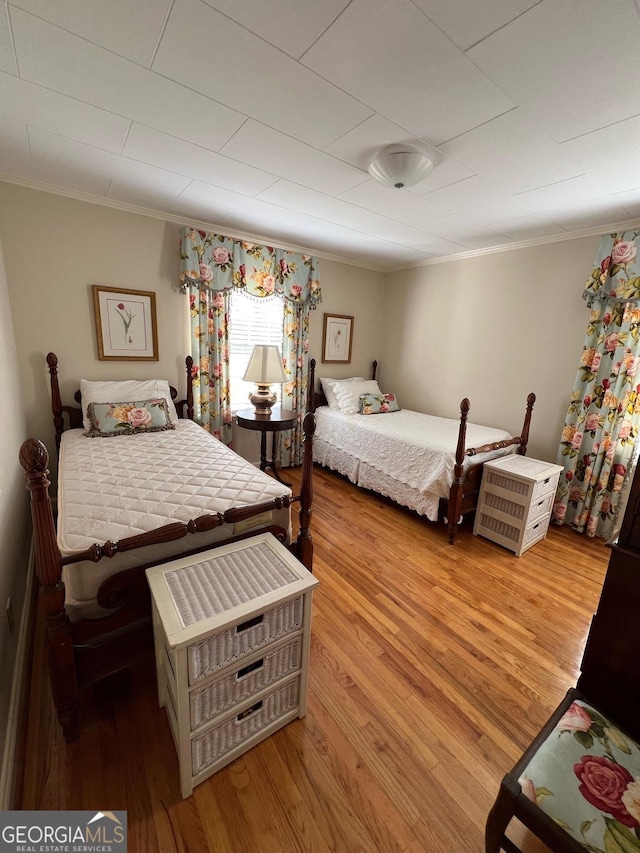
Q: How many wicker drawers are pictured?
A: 6